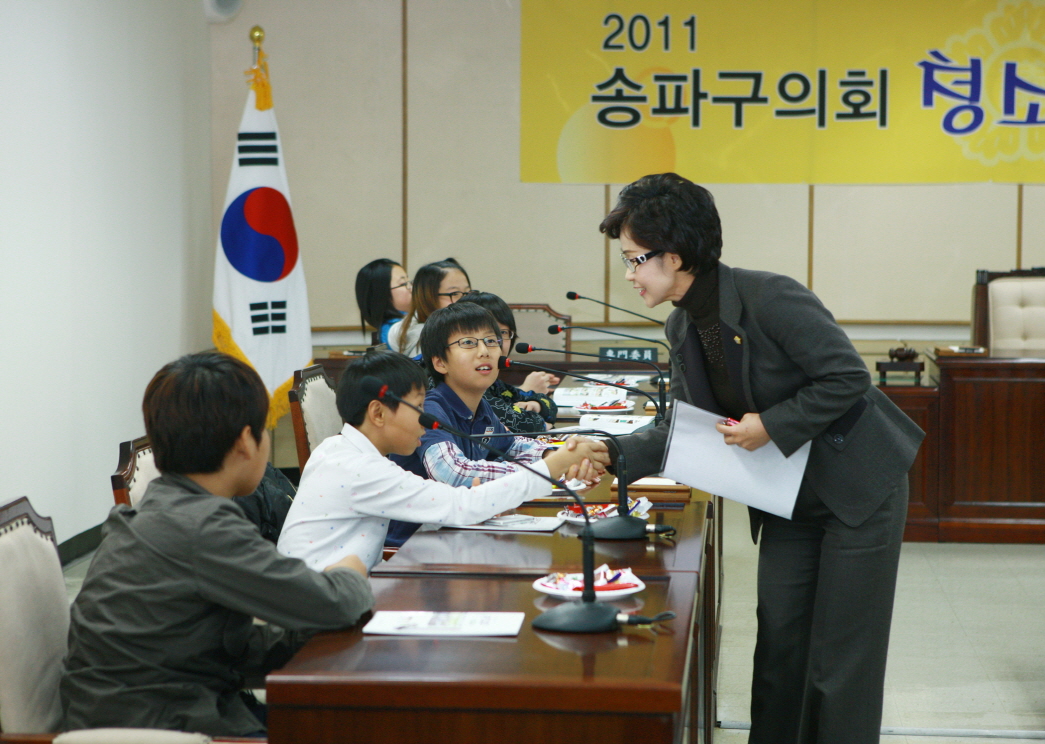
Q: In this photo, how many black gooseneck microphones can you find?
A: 6